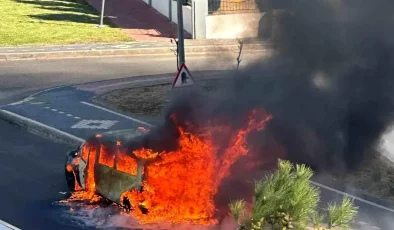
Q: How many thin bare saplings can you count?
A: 2